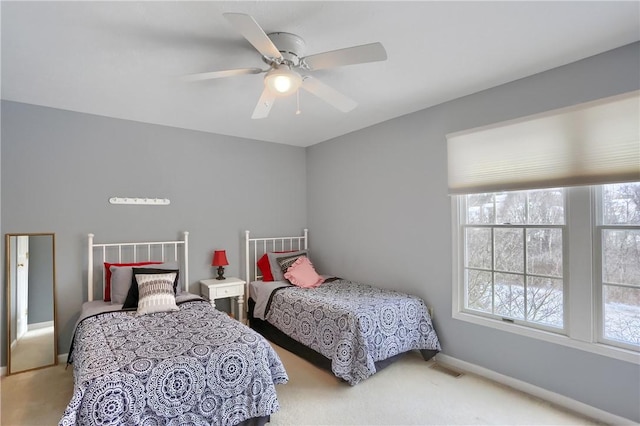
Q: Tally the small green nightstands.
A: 0